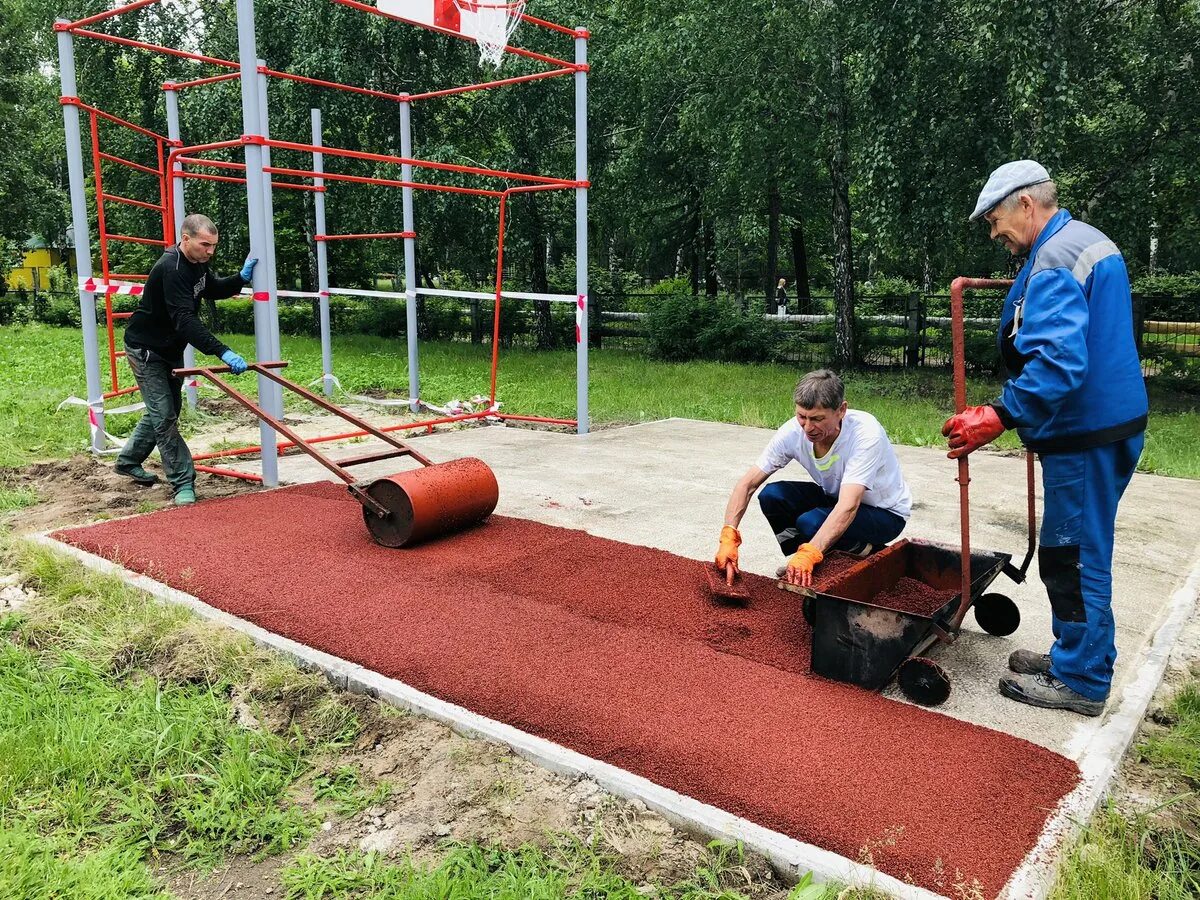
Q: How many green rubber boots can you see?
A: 2